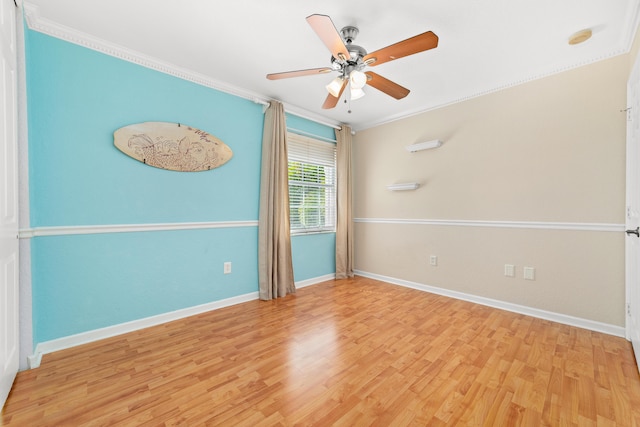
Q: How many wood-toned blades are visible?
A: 5